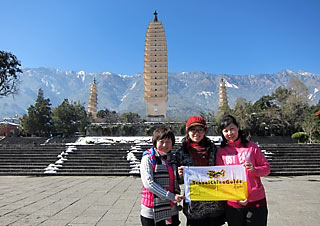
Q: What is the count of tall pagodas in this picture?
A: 3